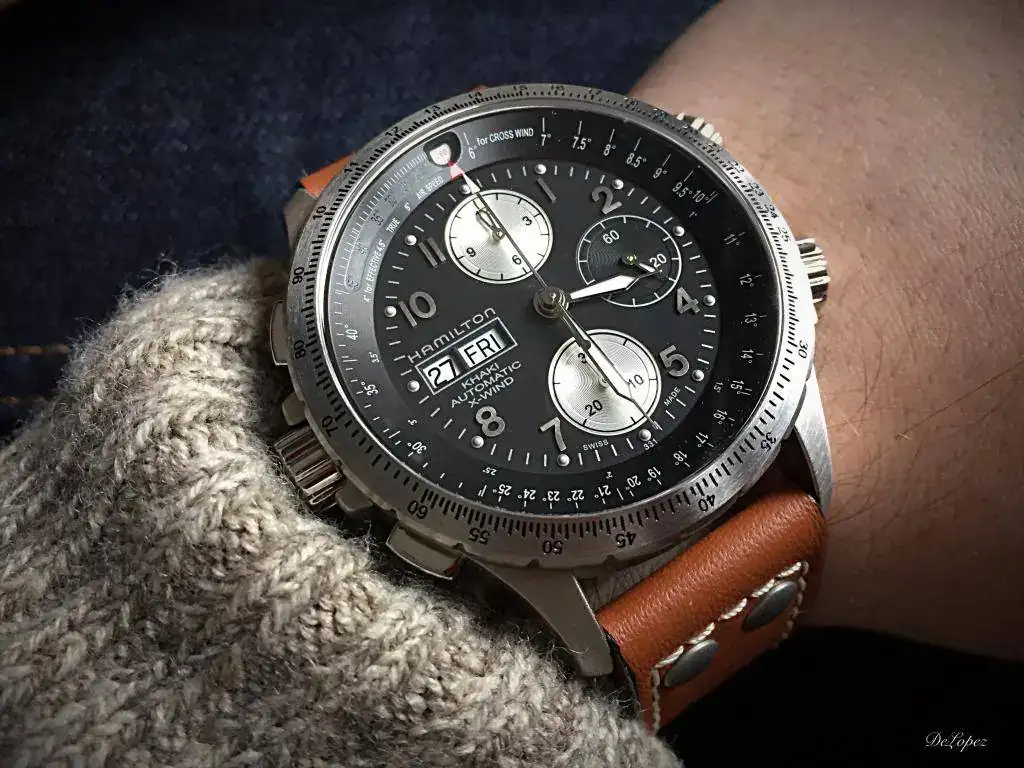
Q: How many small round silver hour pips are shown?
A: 12